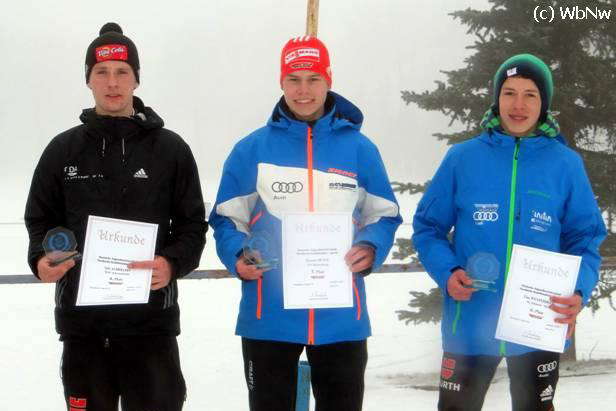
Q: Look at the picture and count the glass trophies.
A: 3